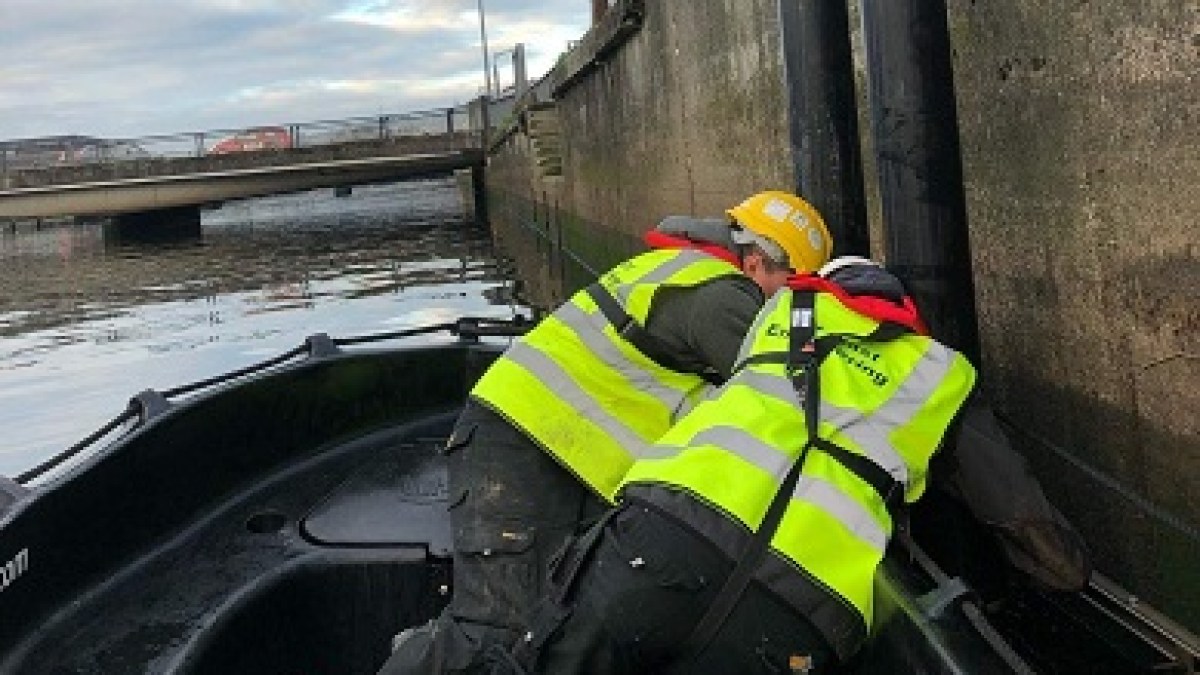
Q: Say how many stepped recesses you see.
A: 1